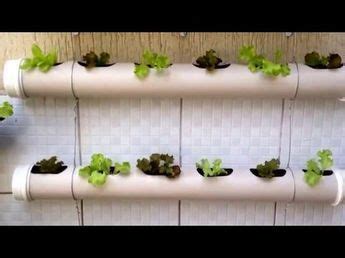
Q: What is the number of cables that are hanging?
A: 2